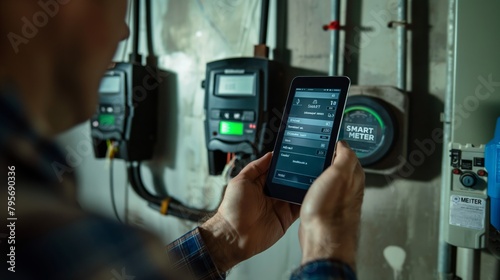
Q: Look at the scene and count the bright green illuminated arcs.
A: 1